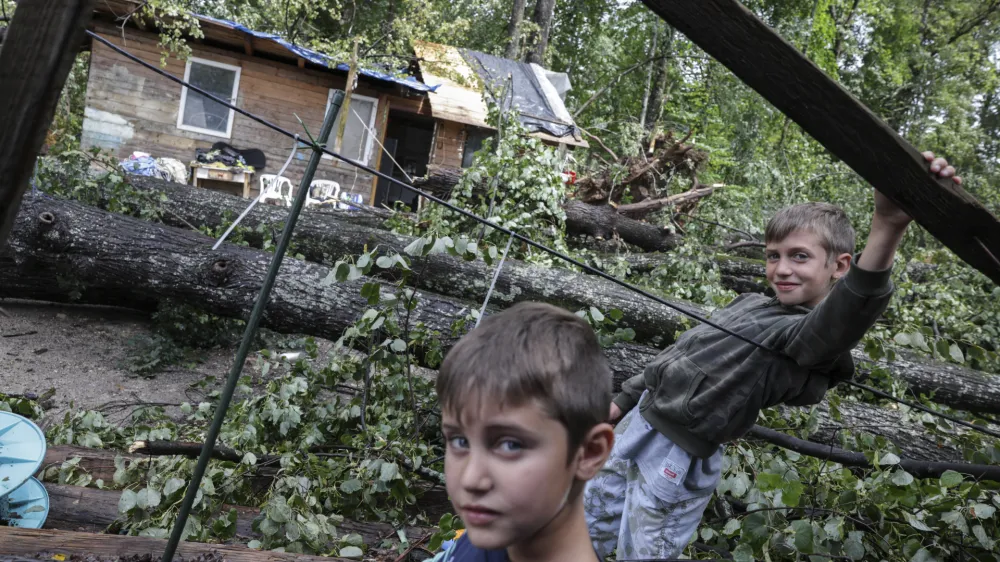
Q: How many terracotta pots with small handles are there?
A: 0